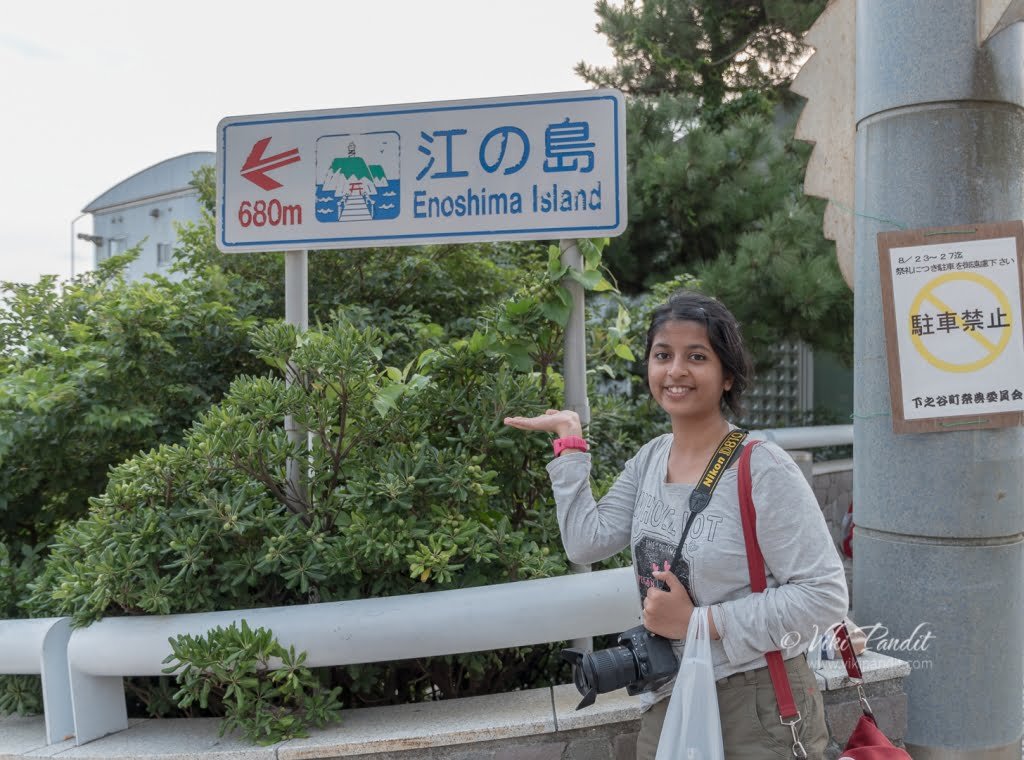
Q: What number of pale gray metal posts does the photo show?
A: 2